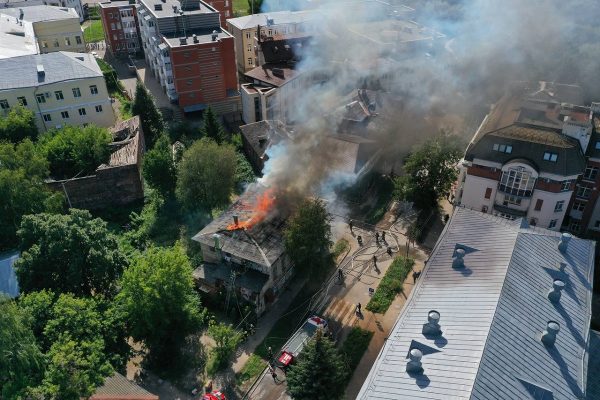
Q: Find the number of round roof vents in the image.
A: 6